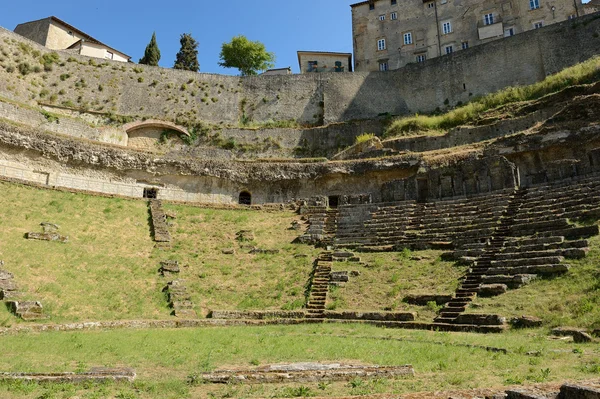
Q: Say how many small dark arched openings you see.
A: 1